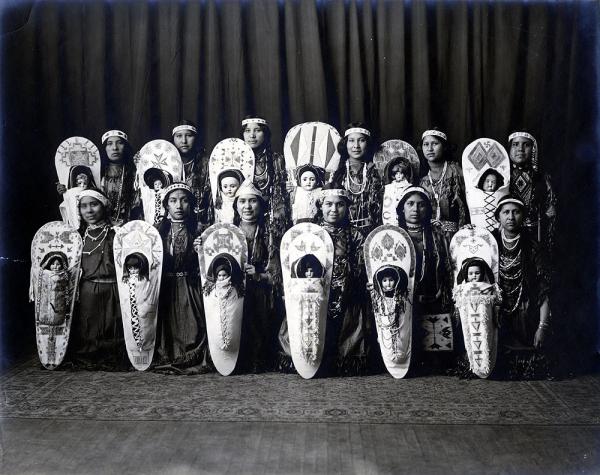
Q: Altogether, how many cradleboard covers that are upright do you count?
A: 12